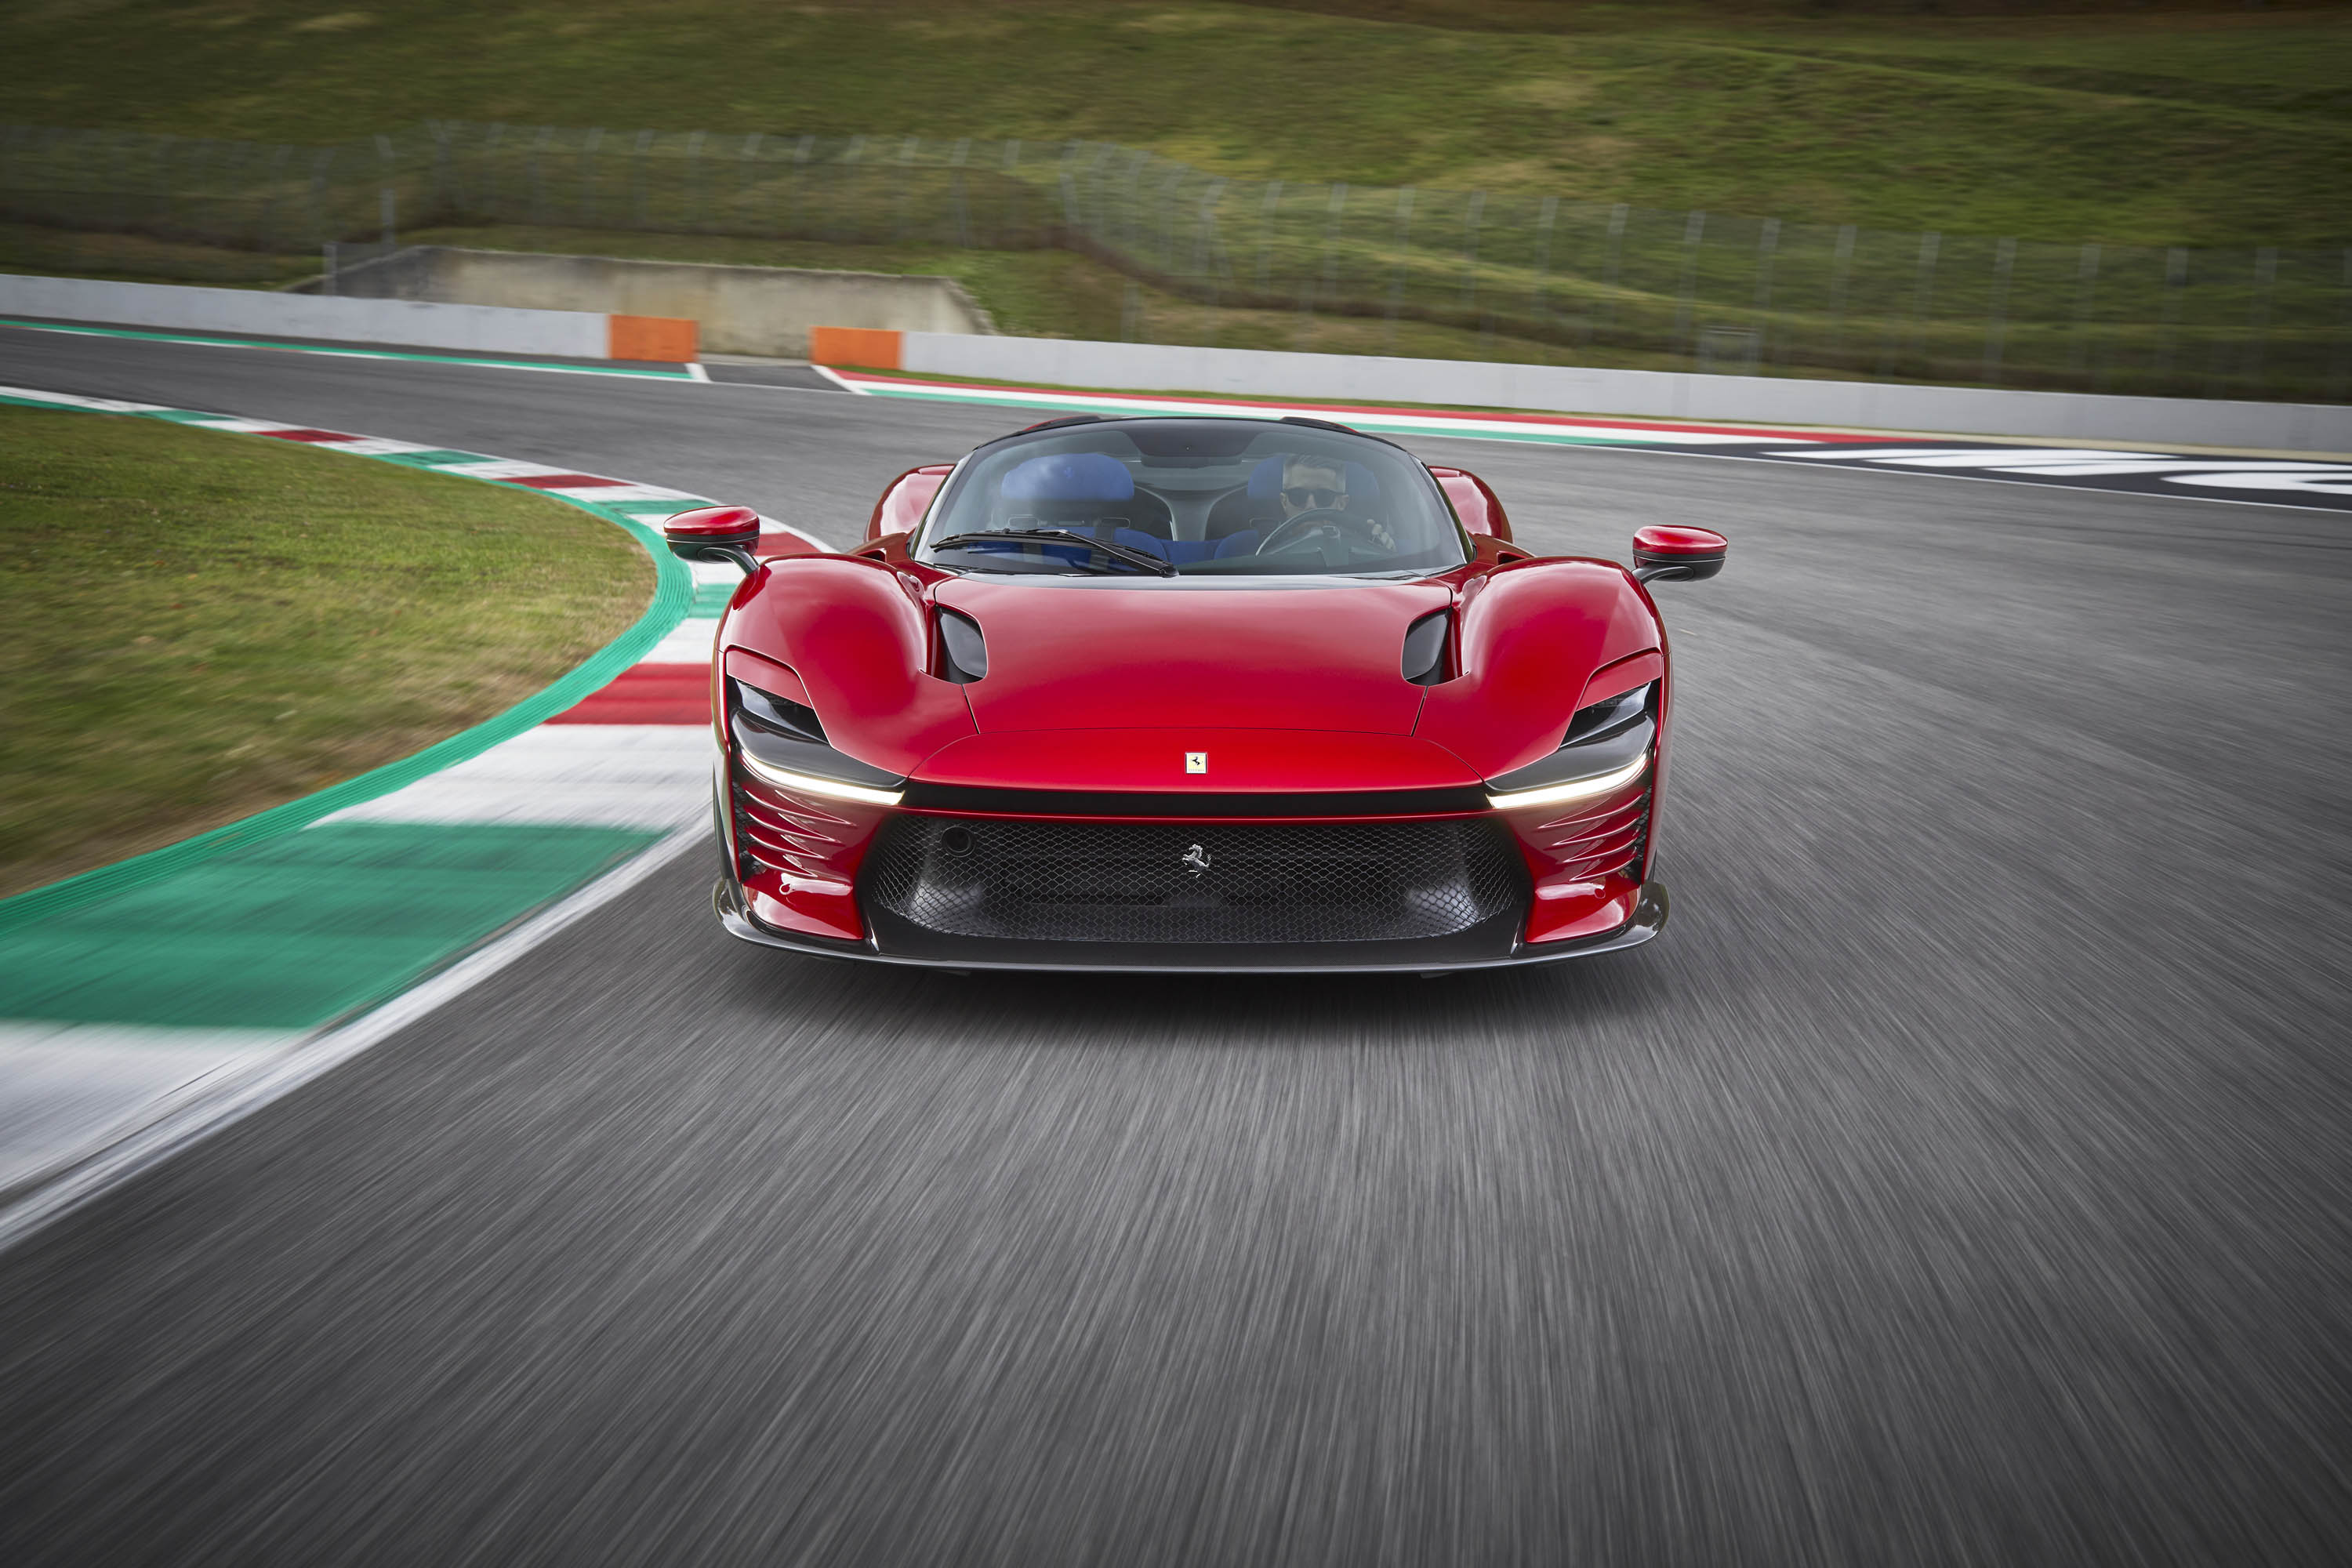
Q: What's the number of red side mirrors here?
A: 2